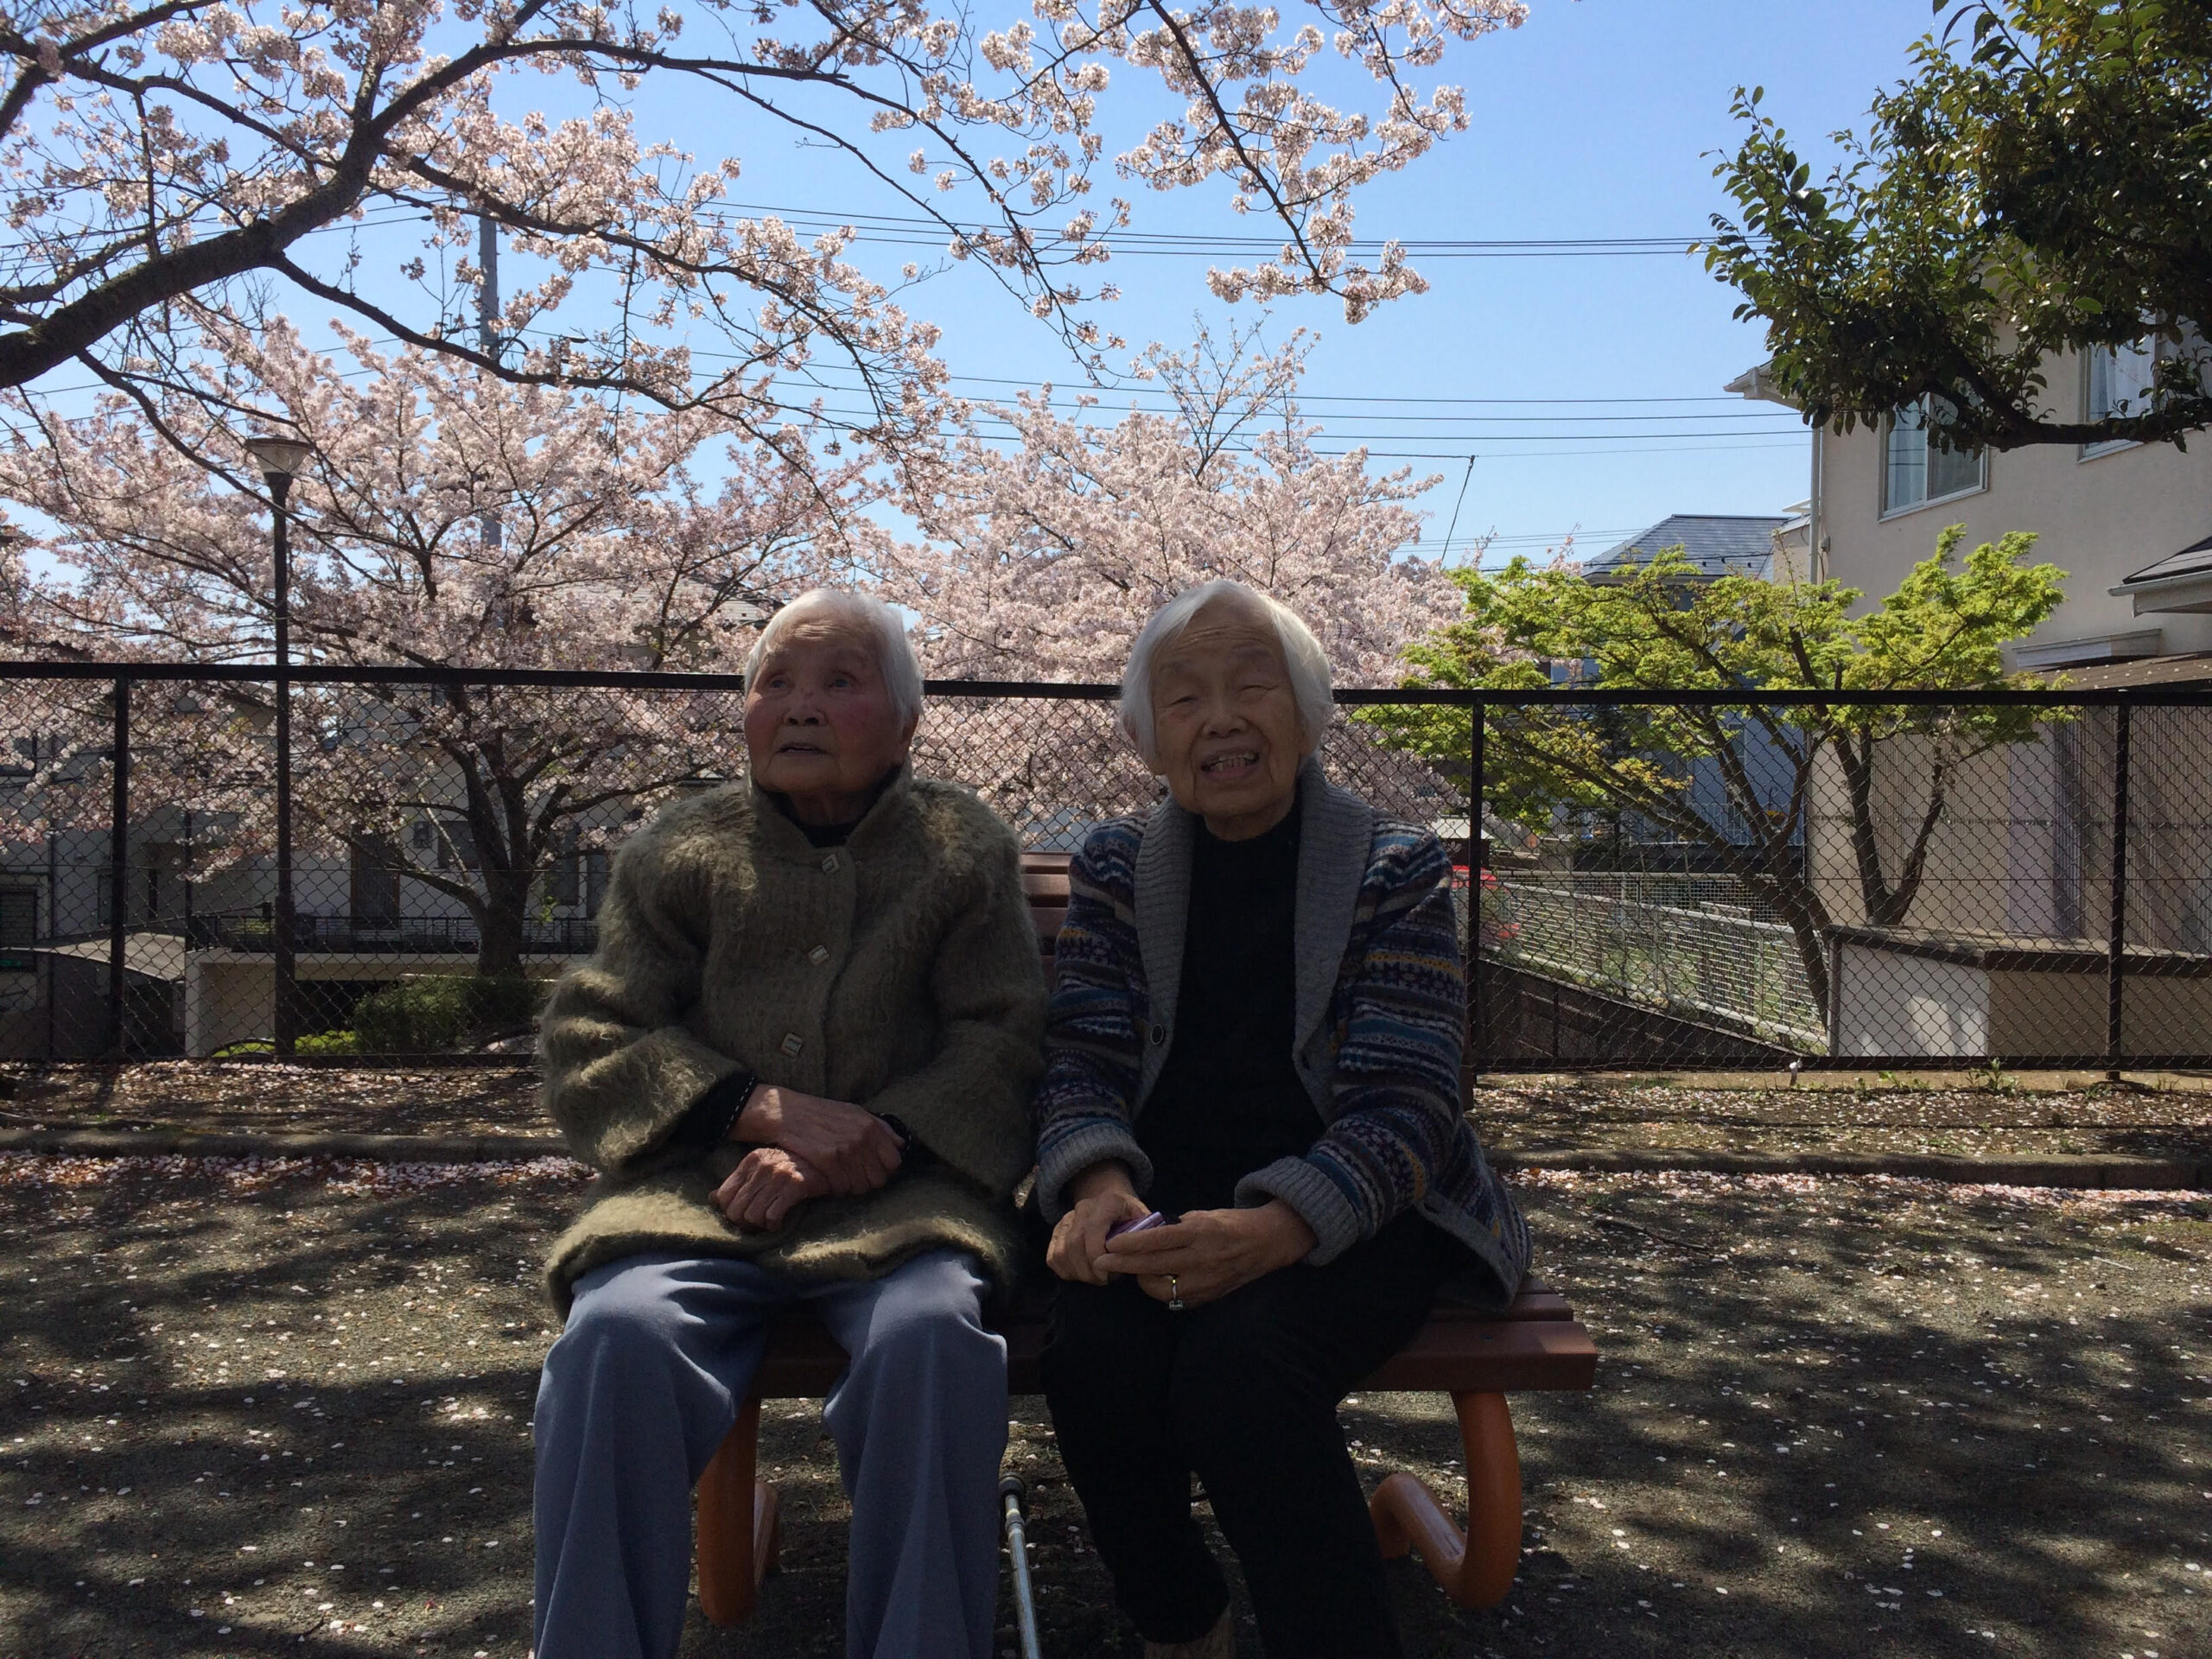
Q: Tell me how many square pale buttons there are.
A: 3